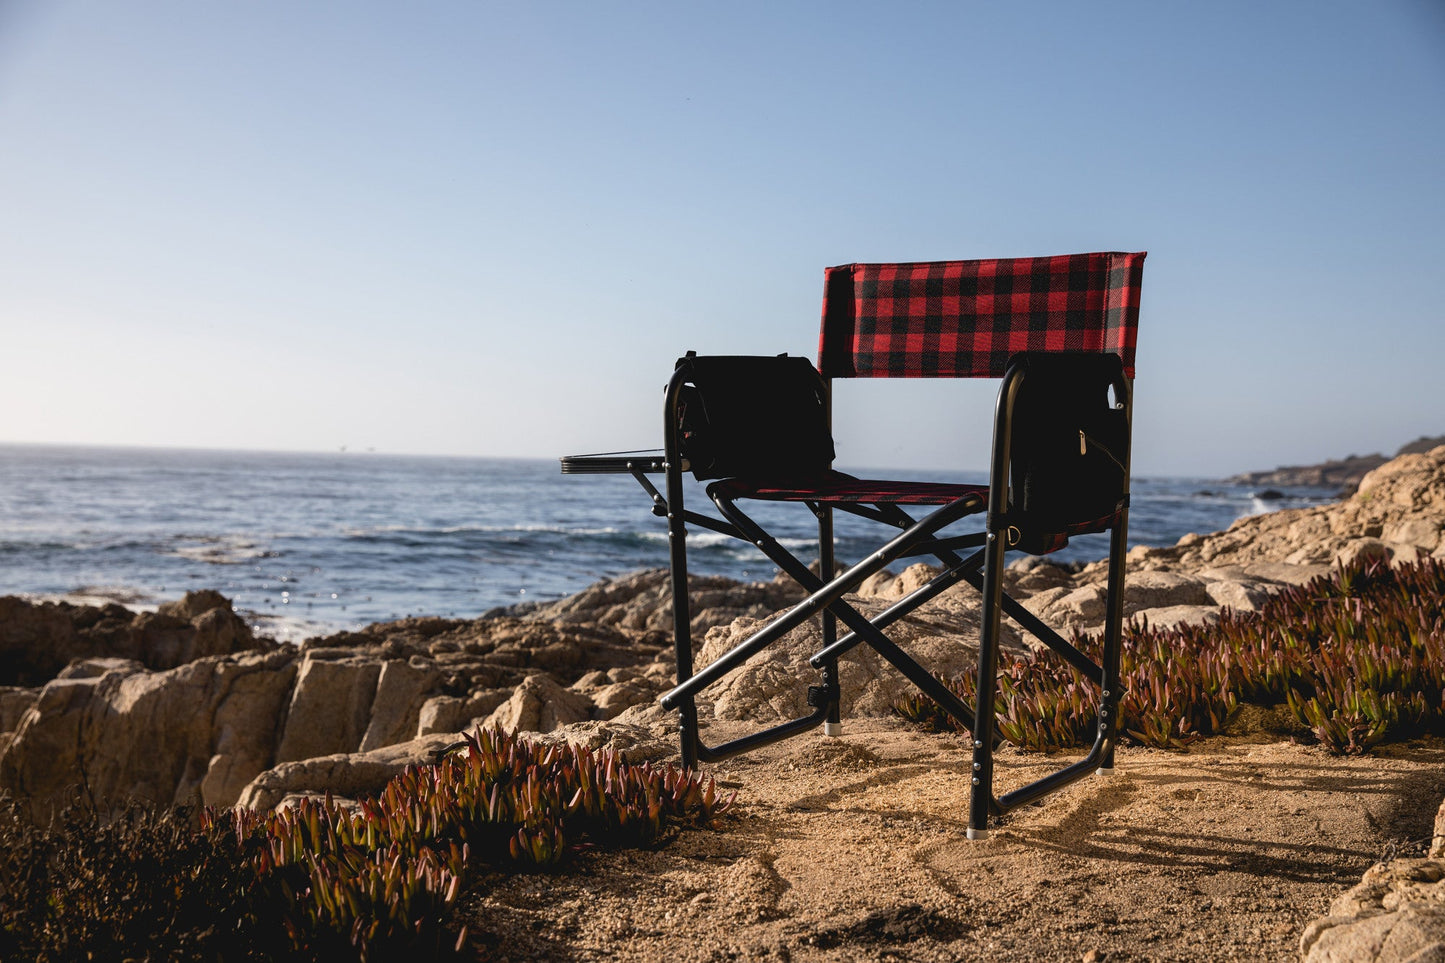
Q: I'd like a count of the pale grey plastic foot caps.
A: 3